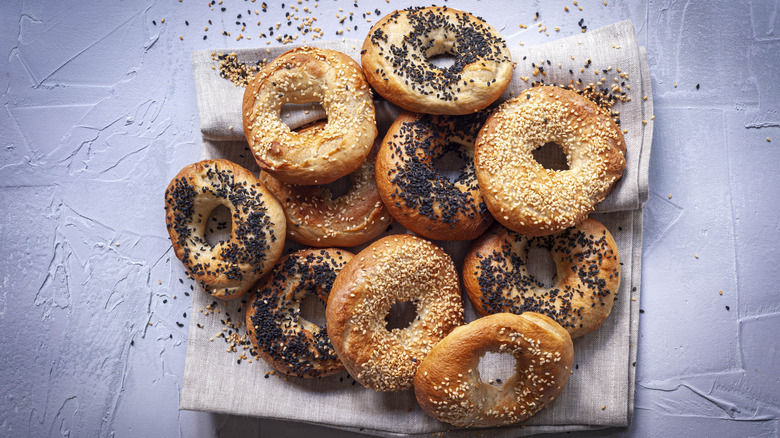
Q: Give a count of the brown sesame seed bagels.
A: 5